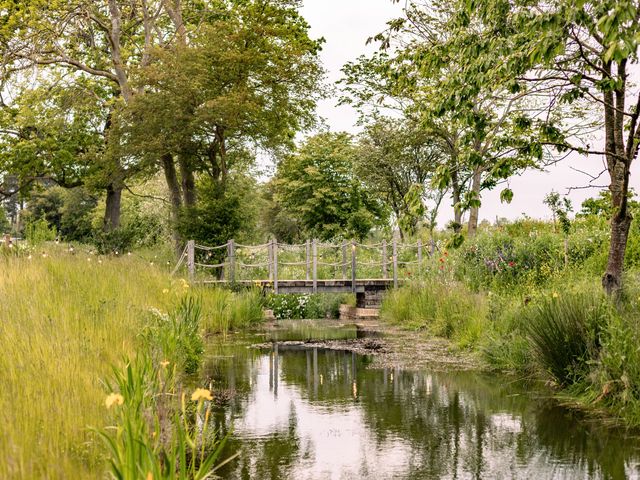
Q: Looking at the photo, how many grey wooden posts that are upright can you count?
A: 12